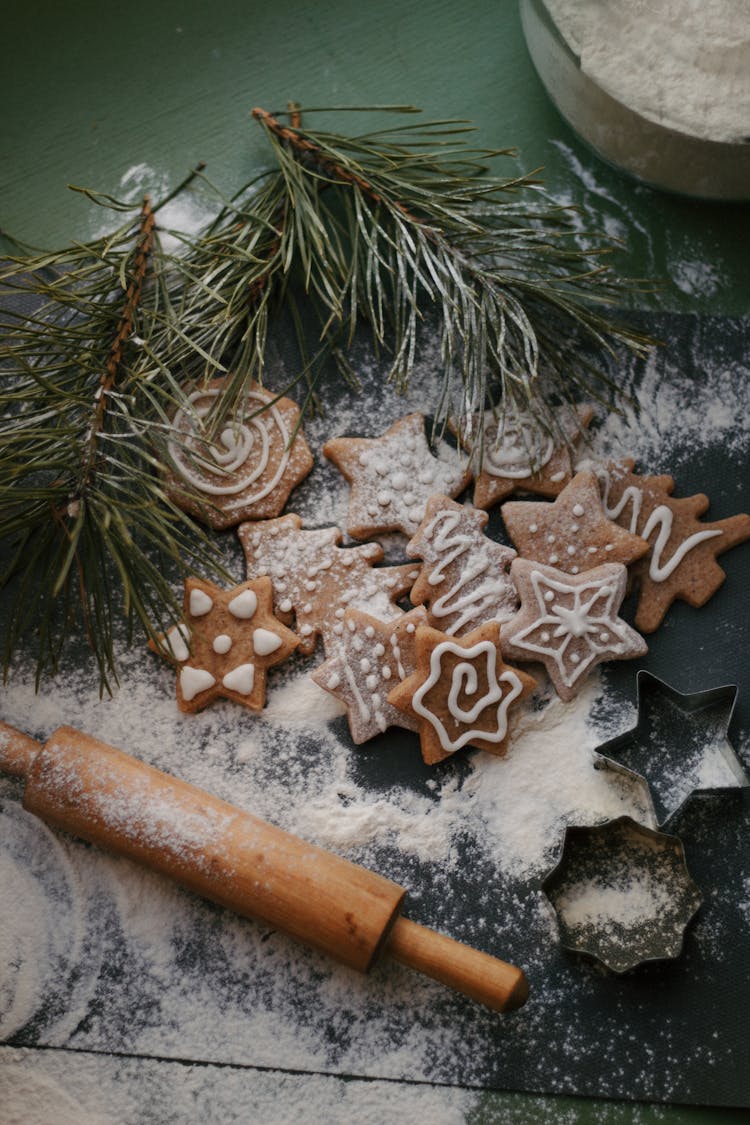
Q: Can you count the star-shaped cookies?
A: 7